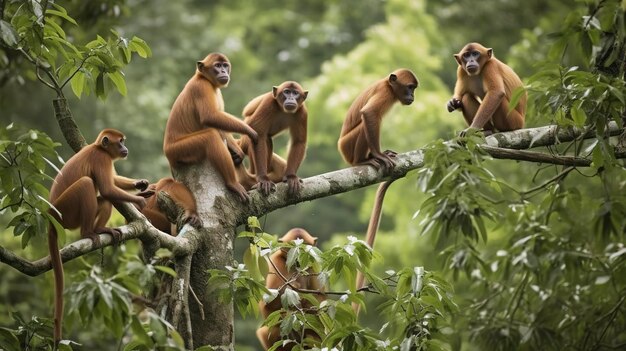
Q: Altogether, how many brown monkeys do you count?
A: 7